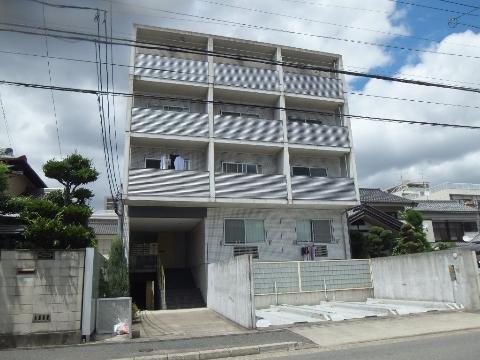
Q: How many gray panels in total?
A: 9